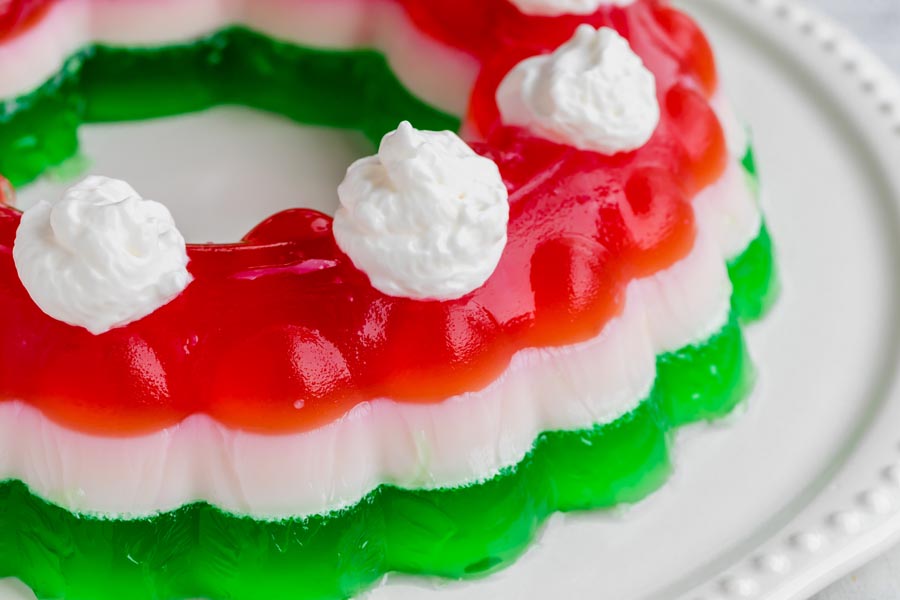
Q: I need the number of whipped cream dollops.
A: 4